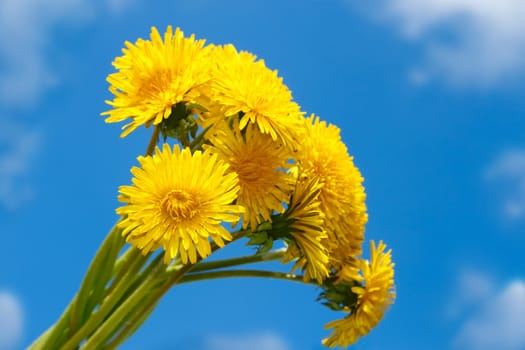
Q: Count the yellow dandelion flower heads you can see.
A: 7